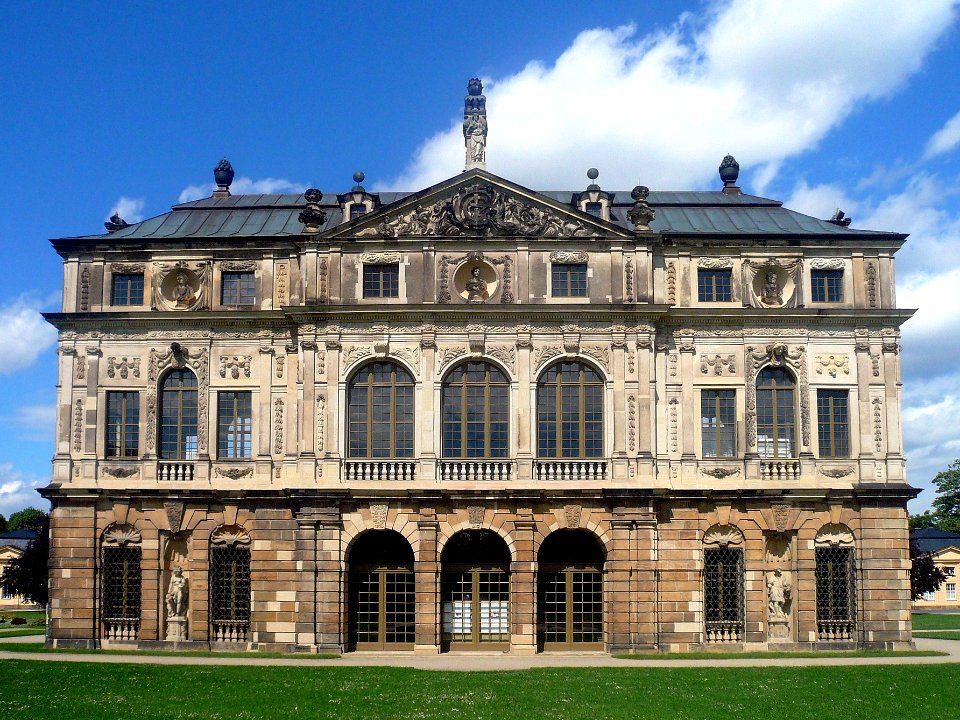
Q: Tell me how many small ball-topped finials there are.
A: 2